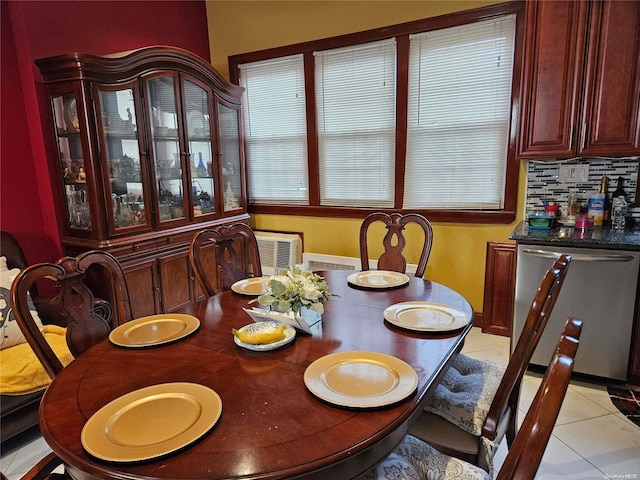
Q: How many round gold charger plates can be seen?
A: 6